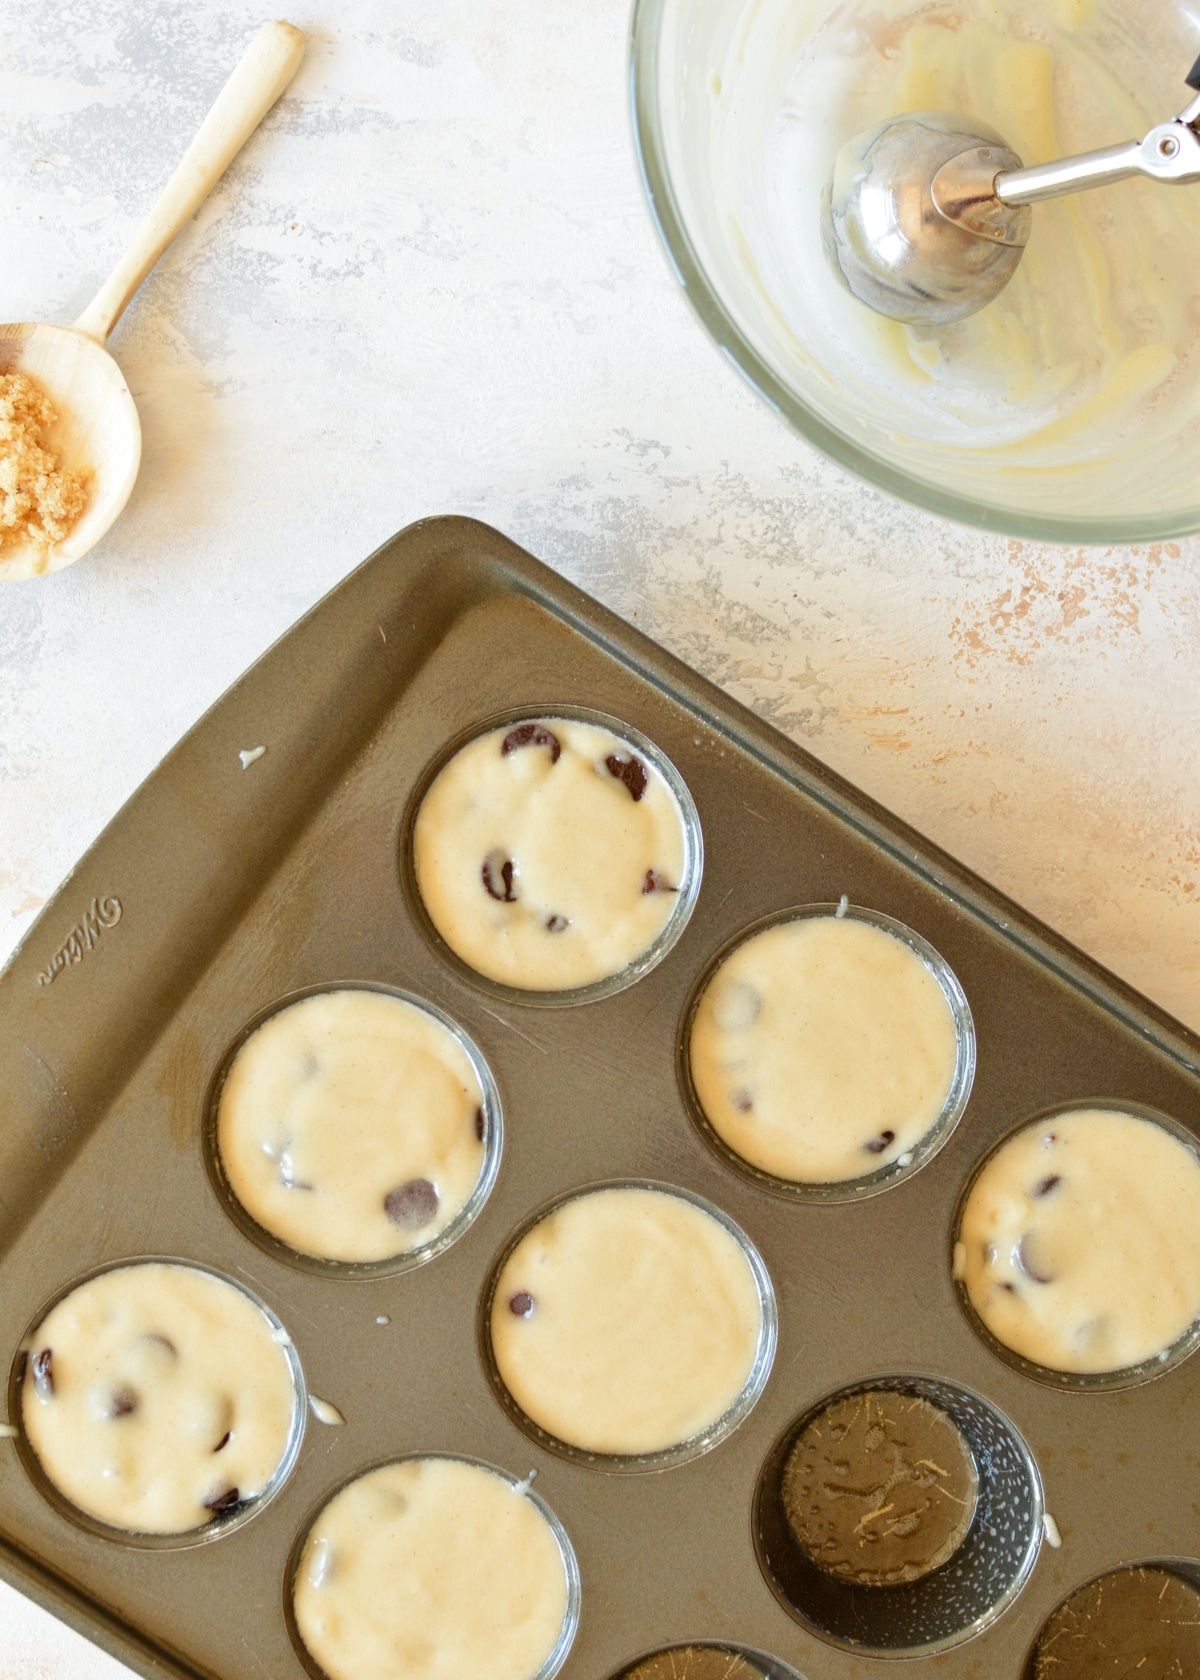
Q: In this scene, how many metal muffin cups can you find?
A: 10